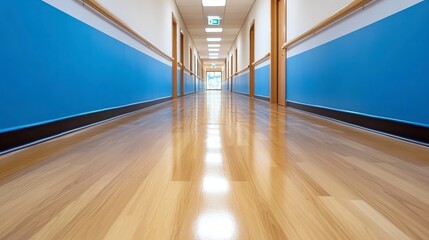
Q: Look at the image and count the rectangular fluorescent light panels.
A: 7